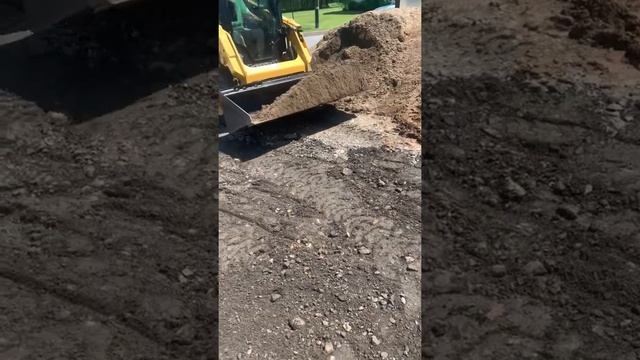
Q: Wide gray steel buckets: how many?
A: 1